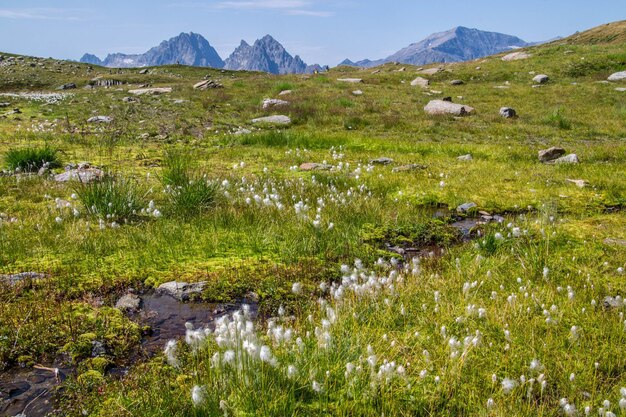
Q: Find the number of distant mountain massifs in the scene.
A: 3